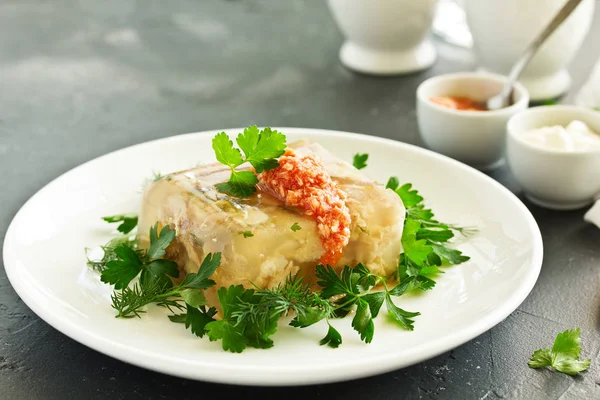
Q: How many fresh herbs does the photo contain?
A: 2